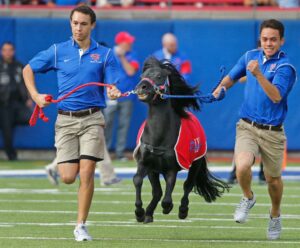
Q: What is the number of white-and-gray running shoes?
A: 3